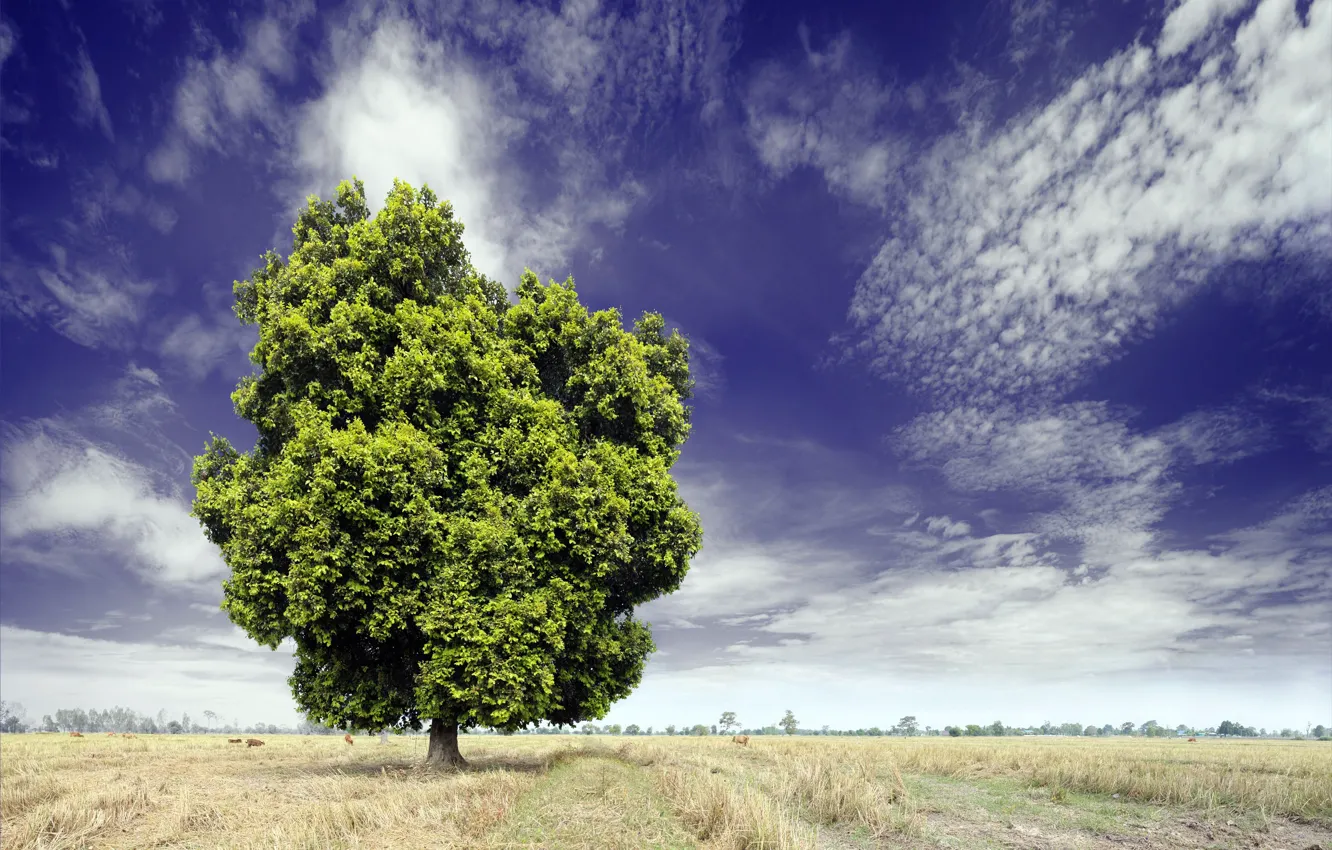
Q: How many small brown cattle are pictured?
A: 8